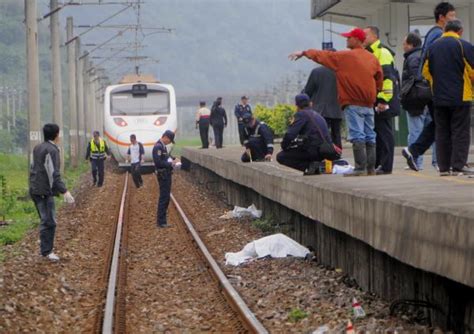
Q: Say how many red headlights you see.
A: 2